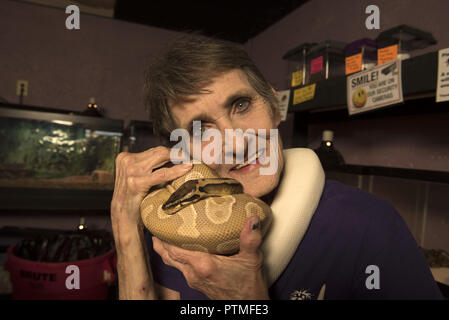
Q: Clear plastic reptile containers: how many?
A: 4